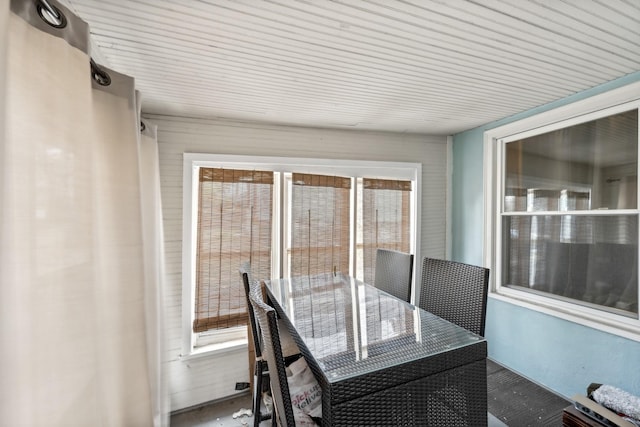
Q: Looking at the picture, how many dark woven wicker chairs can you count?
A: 4